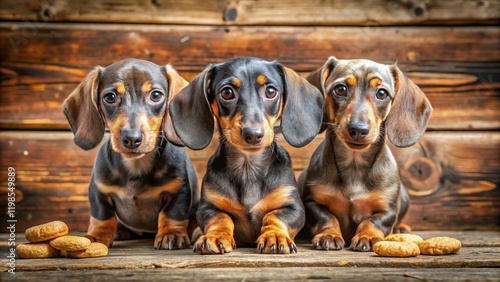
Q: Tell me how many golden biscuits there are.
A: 7